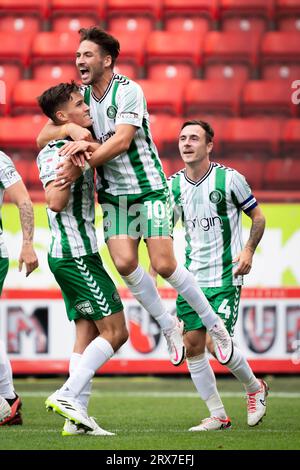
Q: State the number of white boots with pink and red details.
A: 4